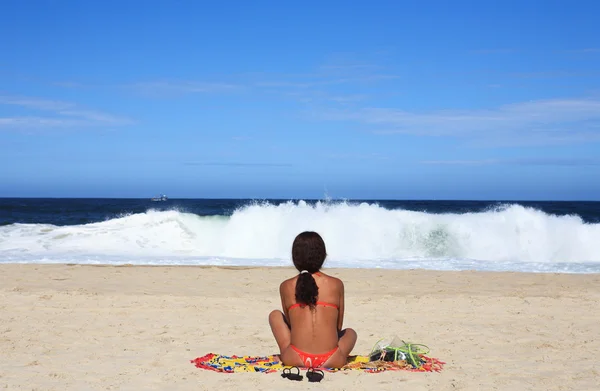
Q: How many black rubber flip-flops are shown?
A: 2